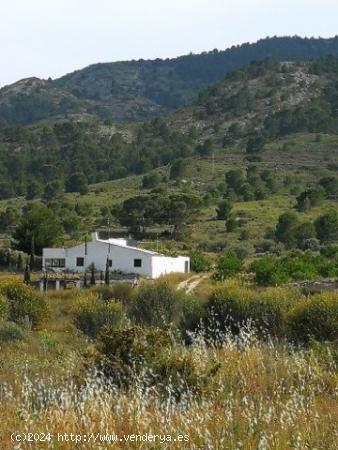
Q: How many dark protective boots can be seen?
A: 0